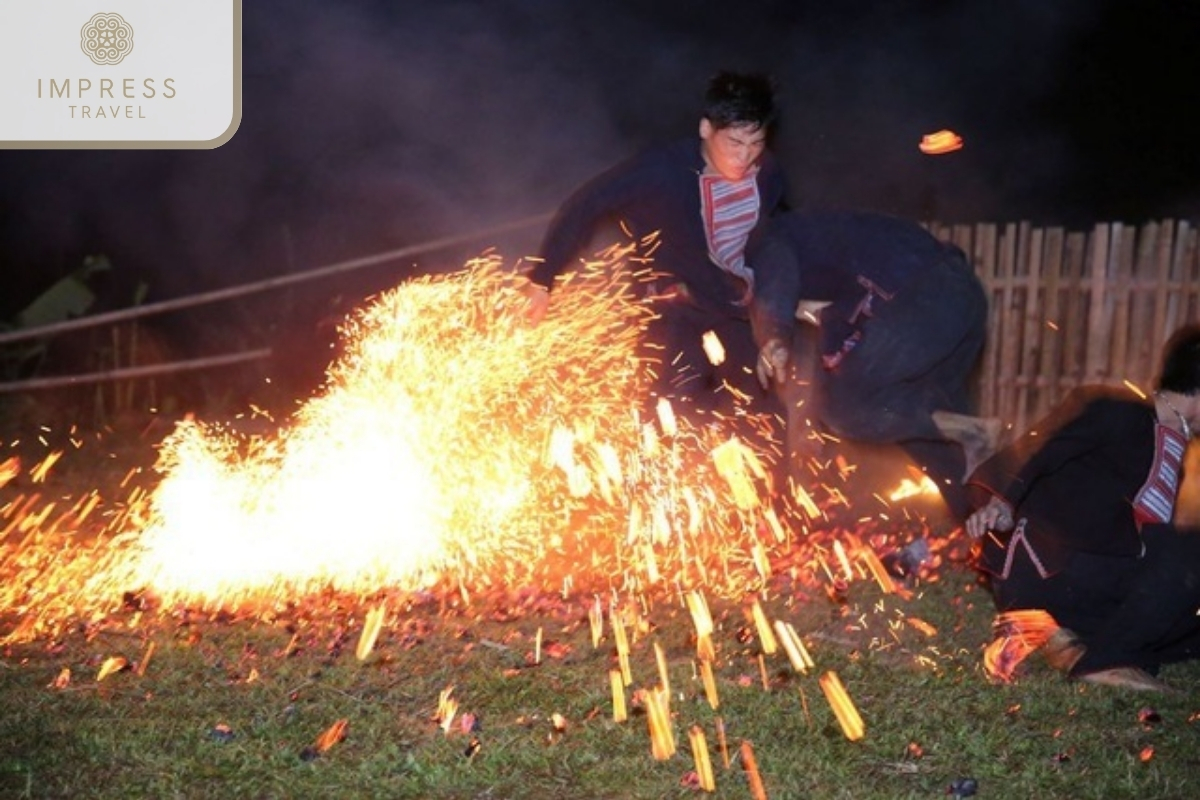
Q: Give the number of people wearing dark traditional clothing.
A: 3